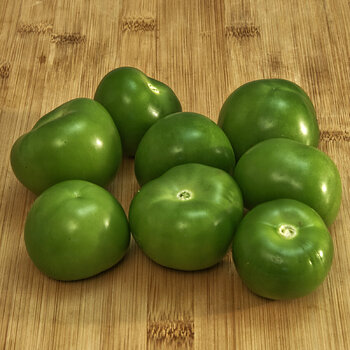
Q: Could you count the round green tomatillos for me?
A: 8